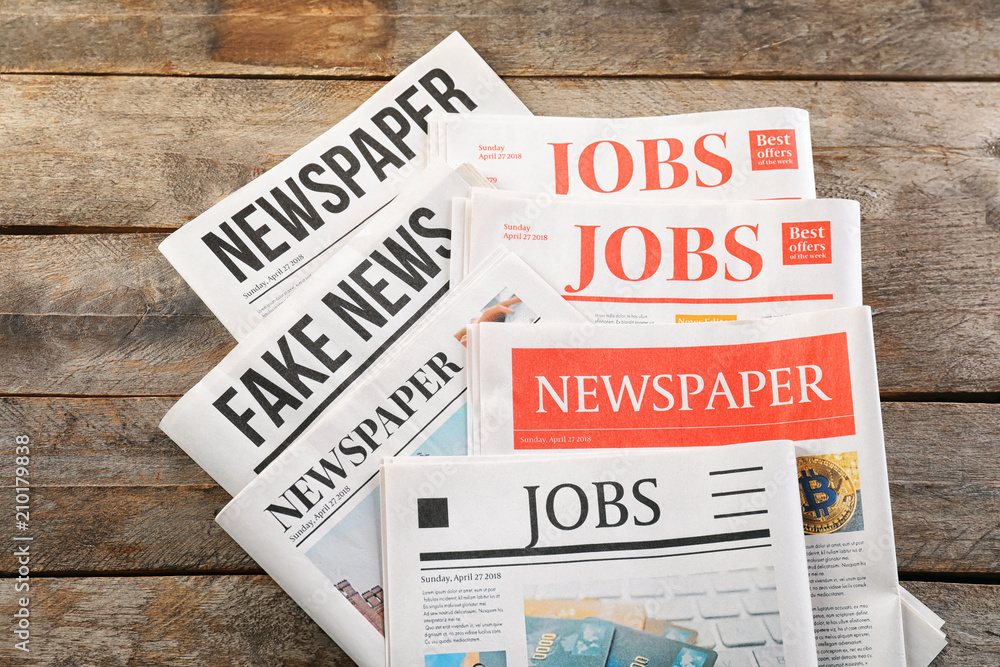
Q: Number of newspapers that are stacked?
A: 7